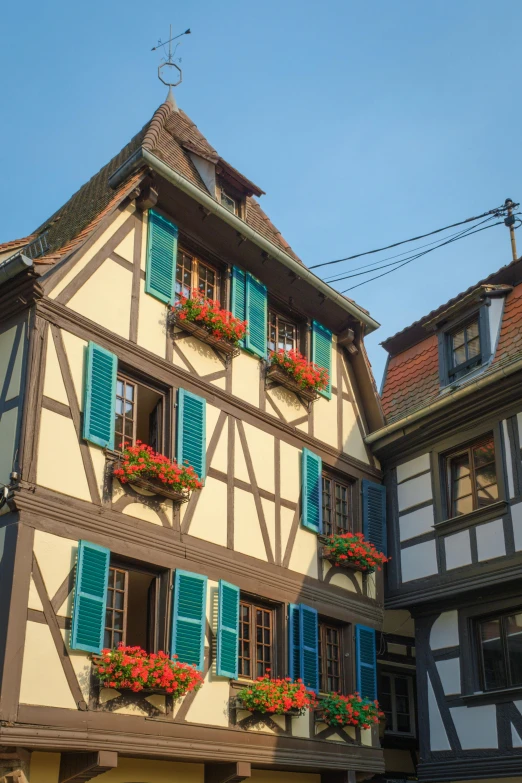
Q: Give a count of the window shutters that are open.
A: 14